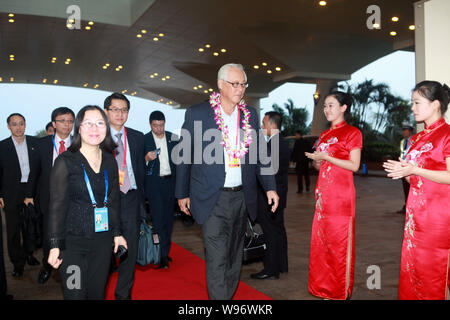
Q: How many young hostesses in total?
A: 2